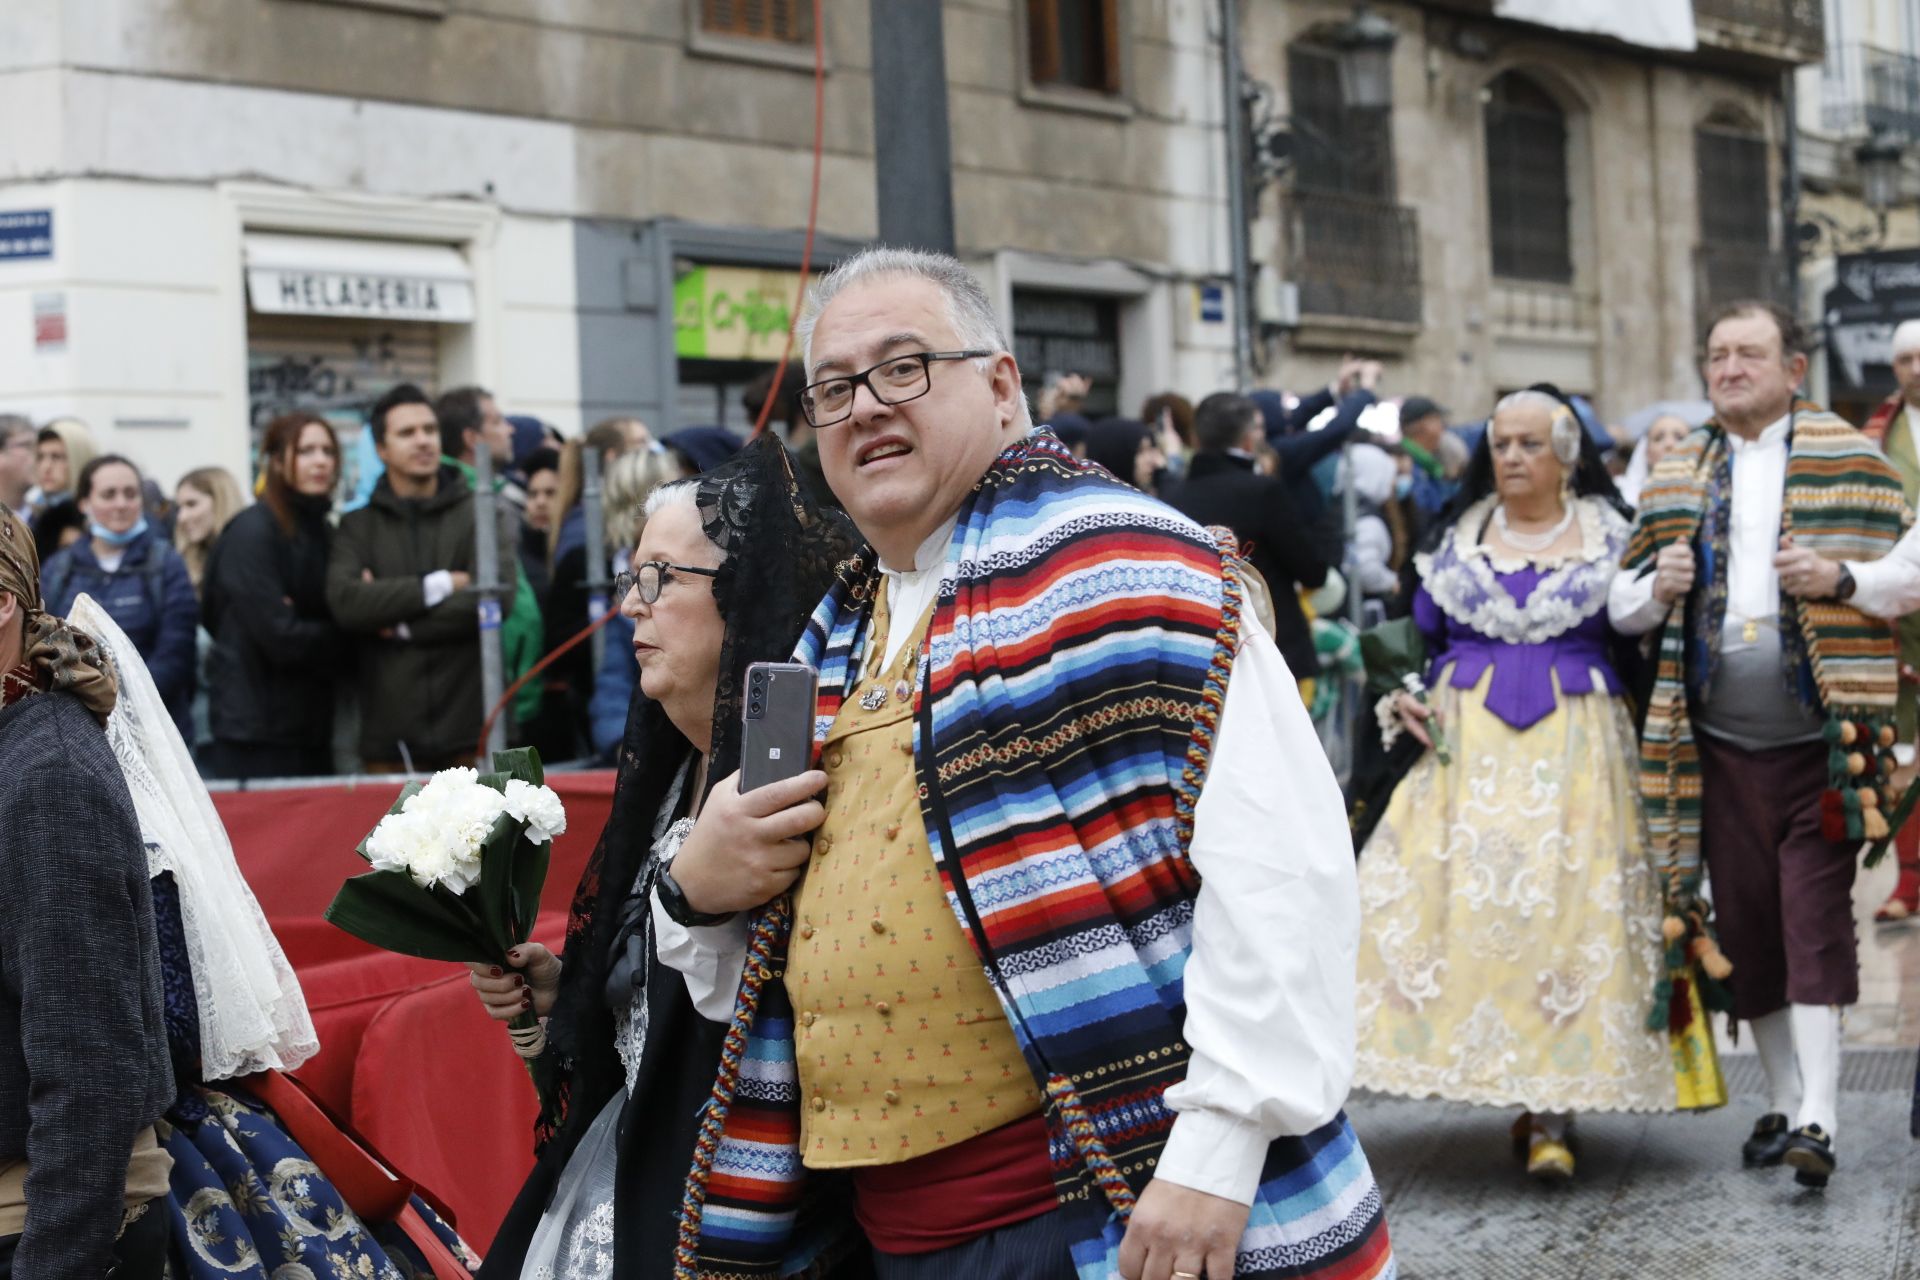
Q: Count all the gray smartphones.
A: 1